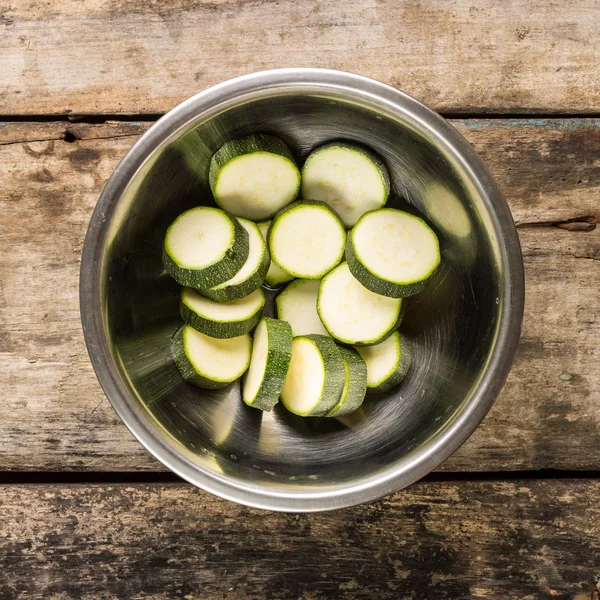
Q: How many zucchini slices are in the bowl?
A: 15